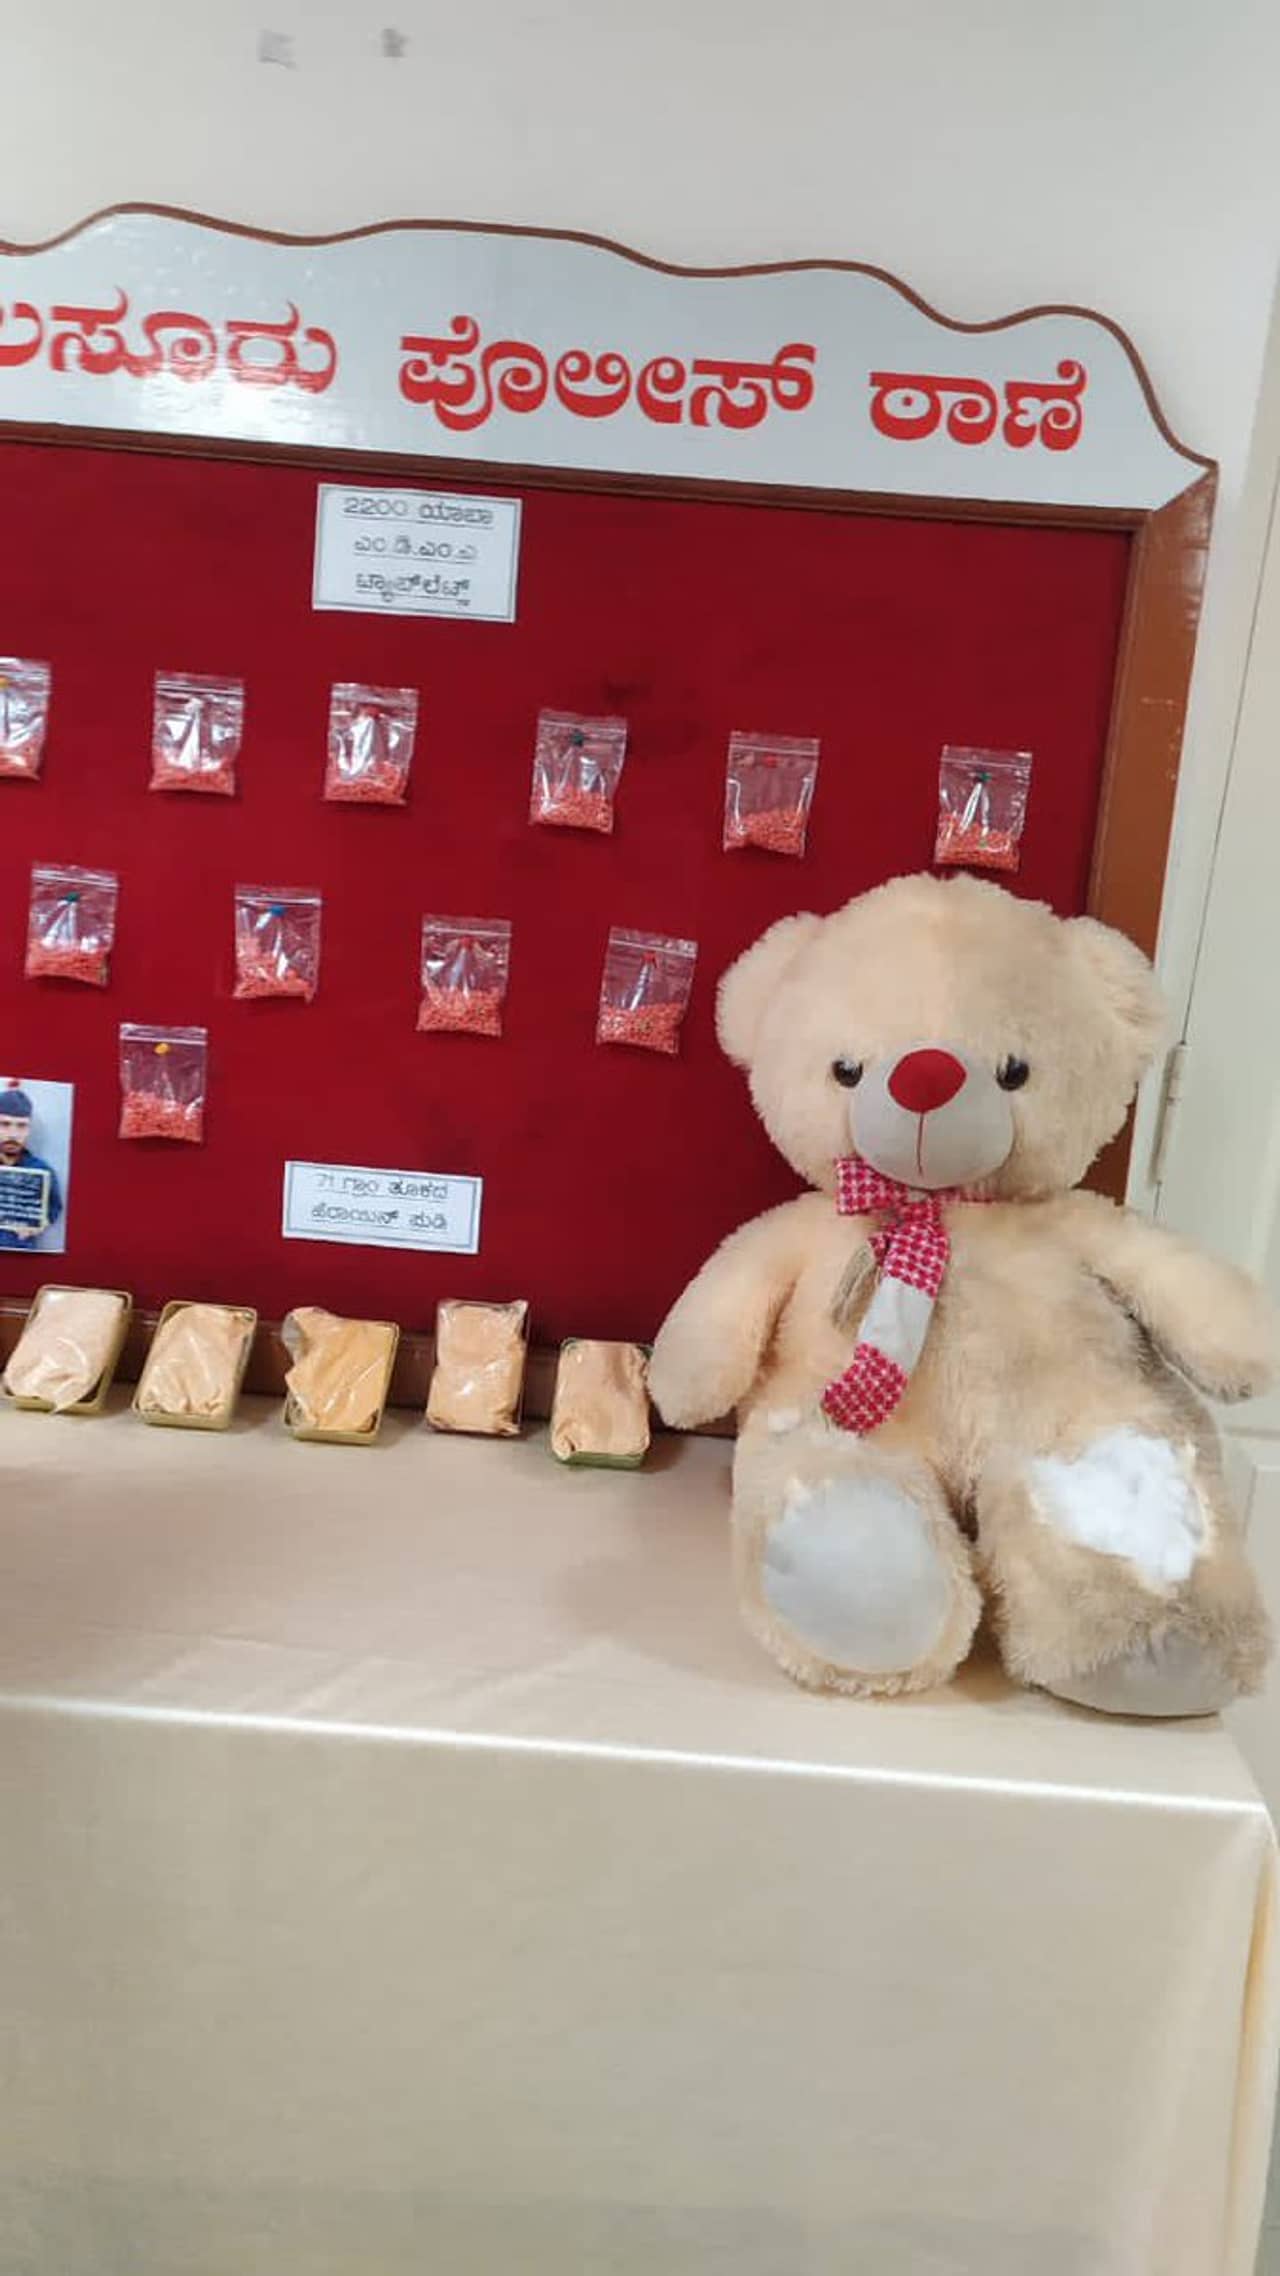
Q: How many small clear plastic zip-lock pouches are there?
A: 11